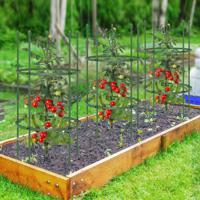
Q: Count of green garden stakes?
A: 12